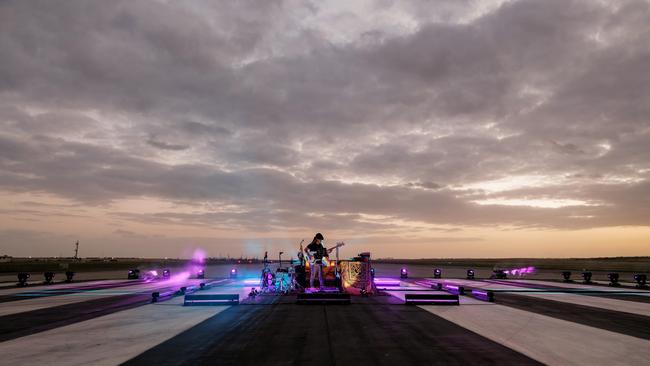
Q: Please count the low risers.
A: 3